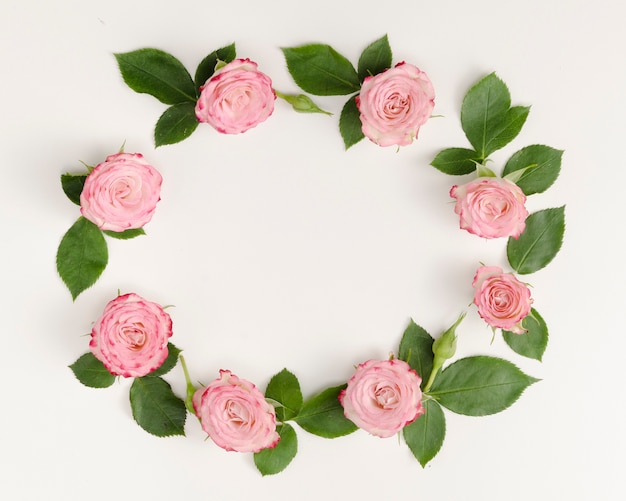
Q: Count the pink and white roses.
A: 8